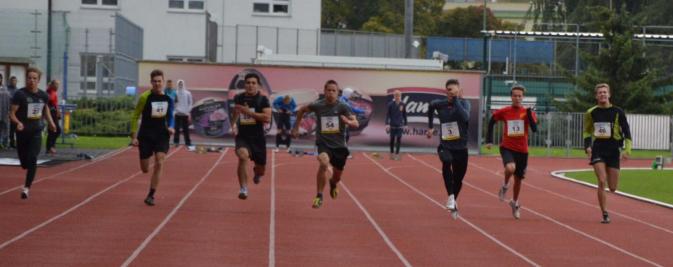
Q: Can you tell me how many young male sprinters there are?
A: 7